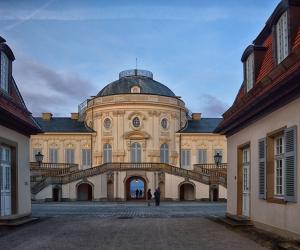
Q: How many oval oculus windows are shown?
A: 3